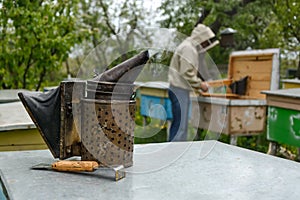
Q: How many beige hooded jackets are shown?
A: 1